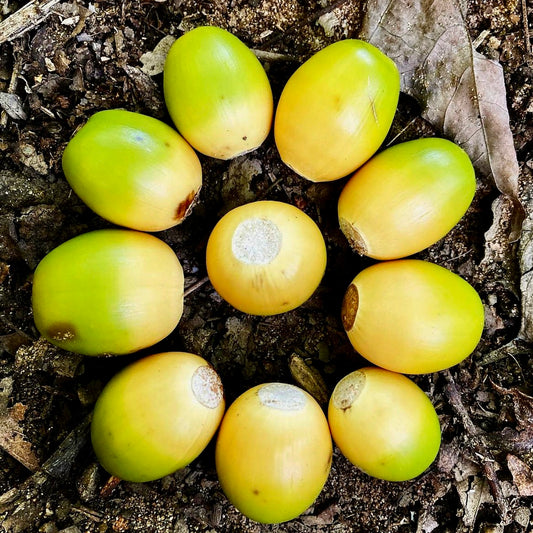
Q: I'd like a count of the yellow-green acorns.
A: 10